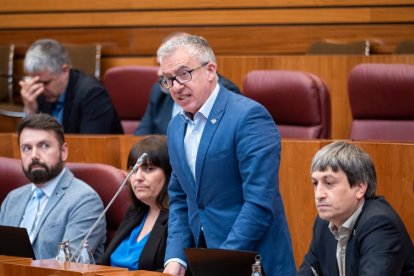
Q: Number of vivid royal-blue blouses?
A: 1